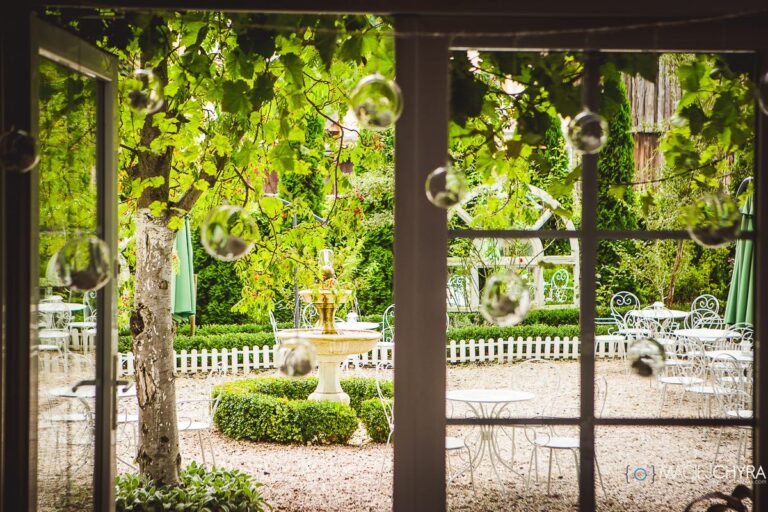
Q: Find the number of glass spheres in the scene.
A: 12